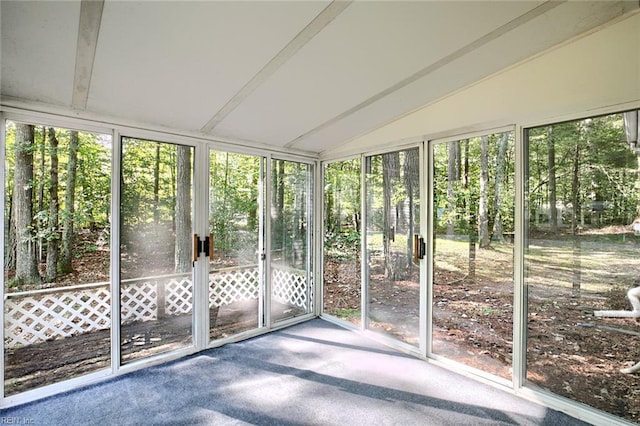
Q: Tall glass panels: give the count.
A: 8